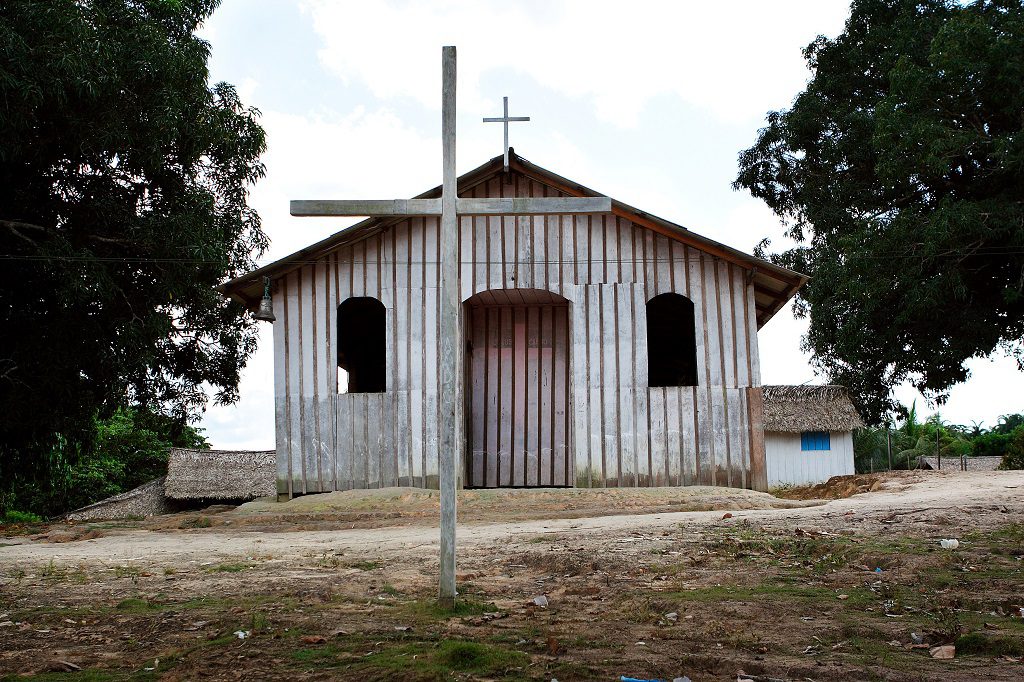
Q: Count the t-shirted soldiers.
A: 0